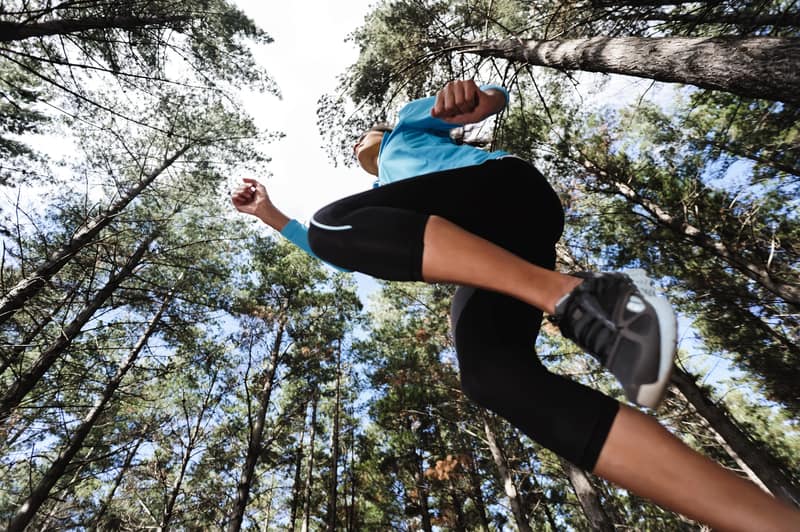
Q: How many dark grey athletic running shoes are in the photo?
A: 1